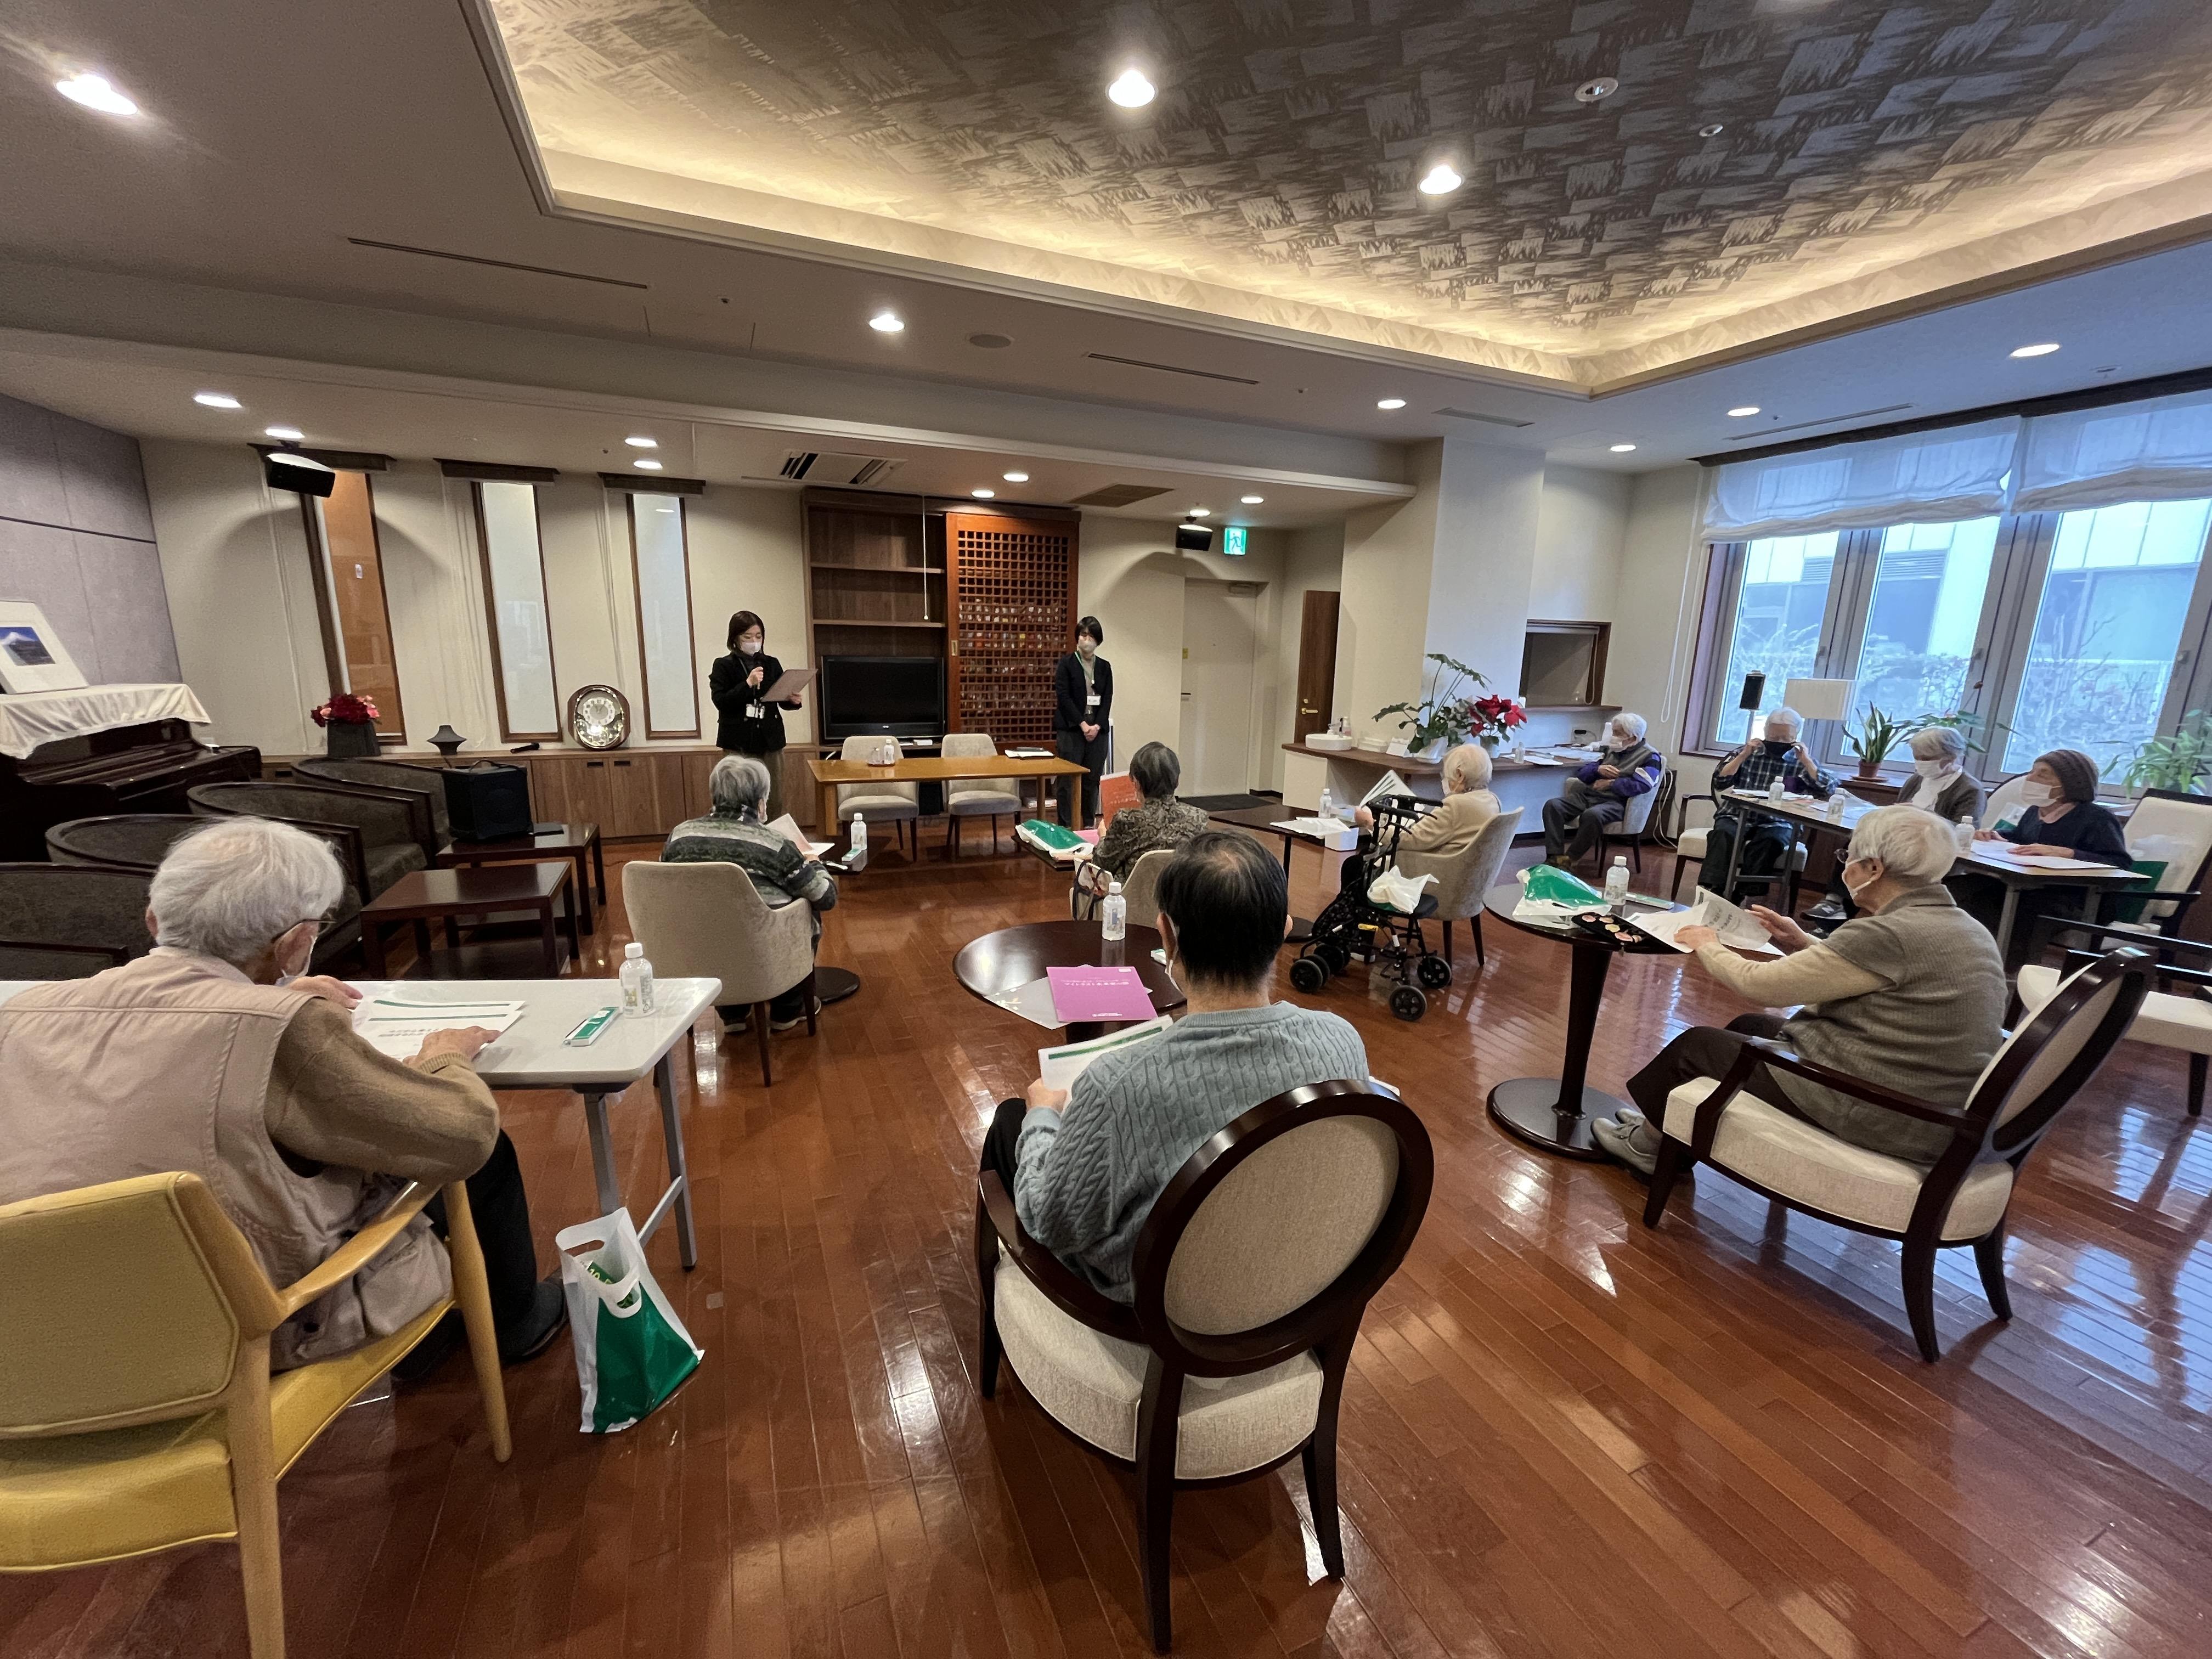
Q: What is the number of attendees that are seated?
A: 10